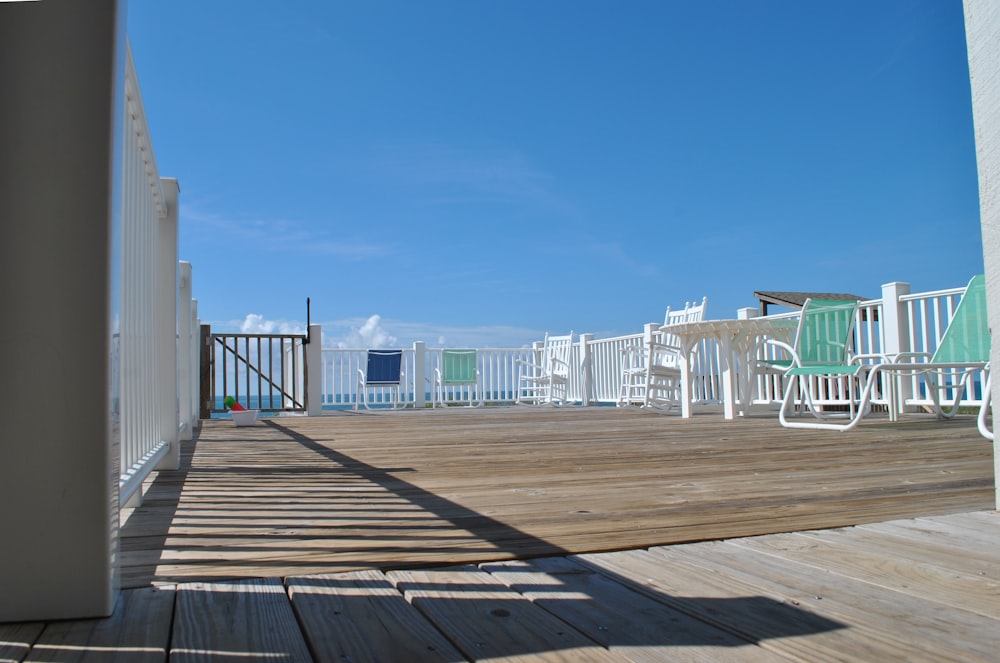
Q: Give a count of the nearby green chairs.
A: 2